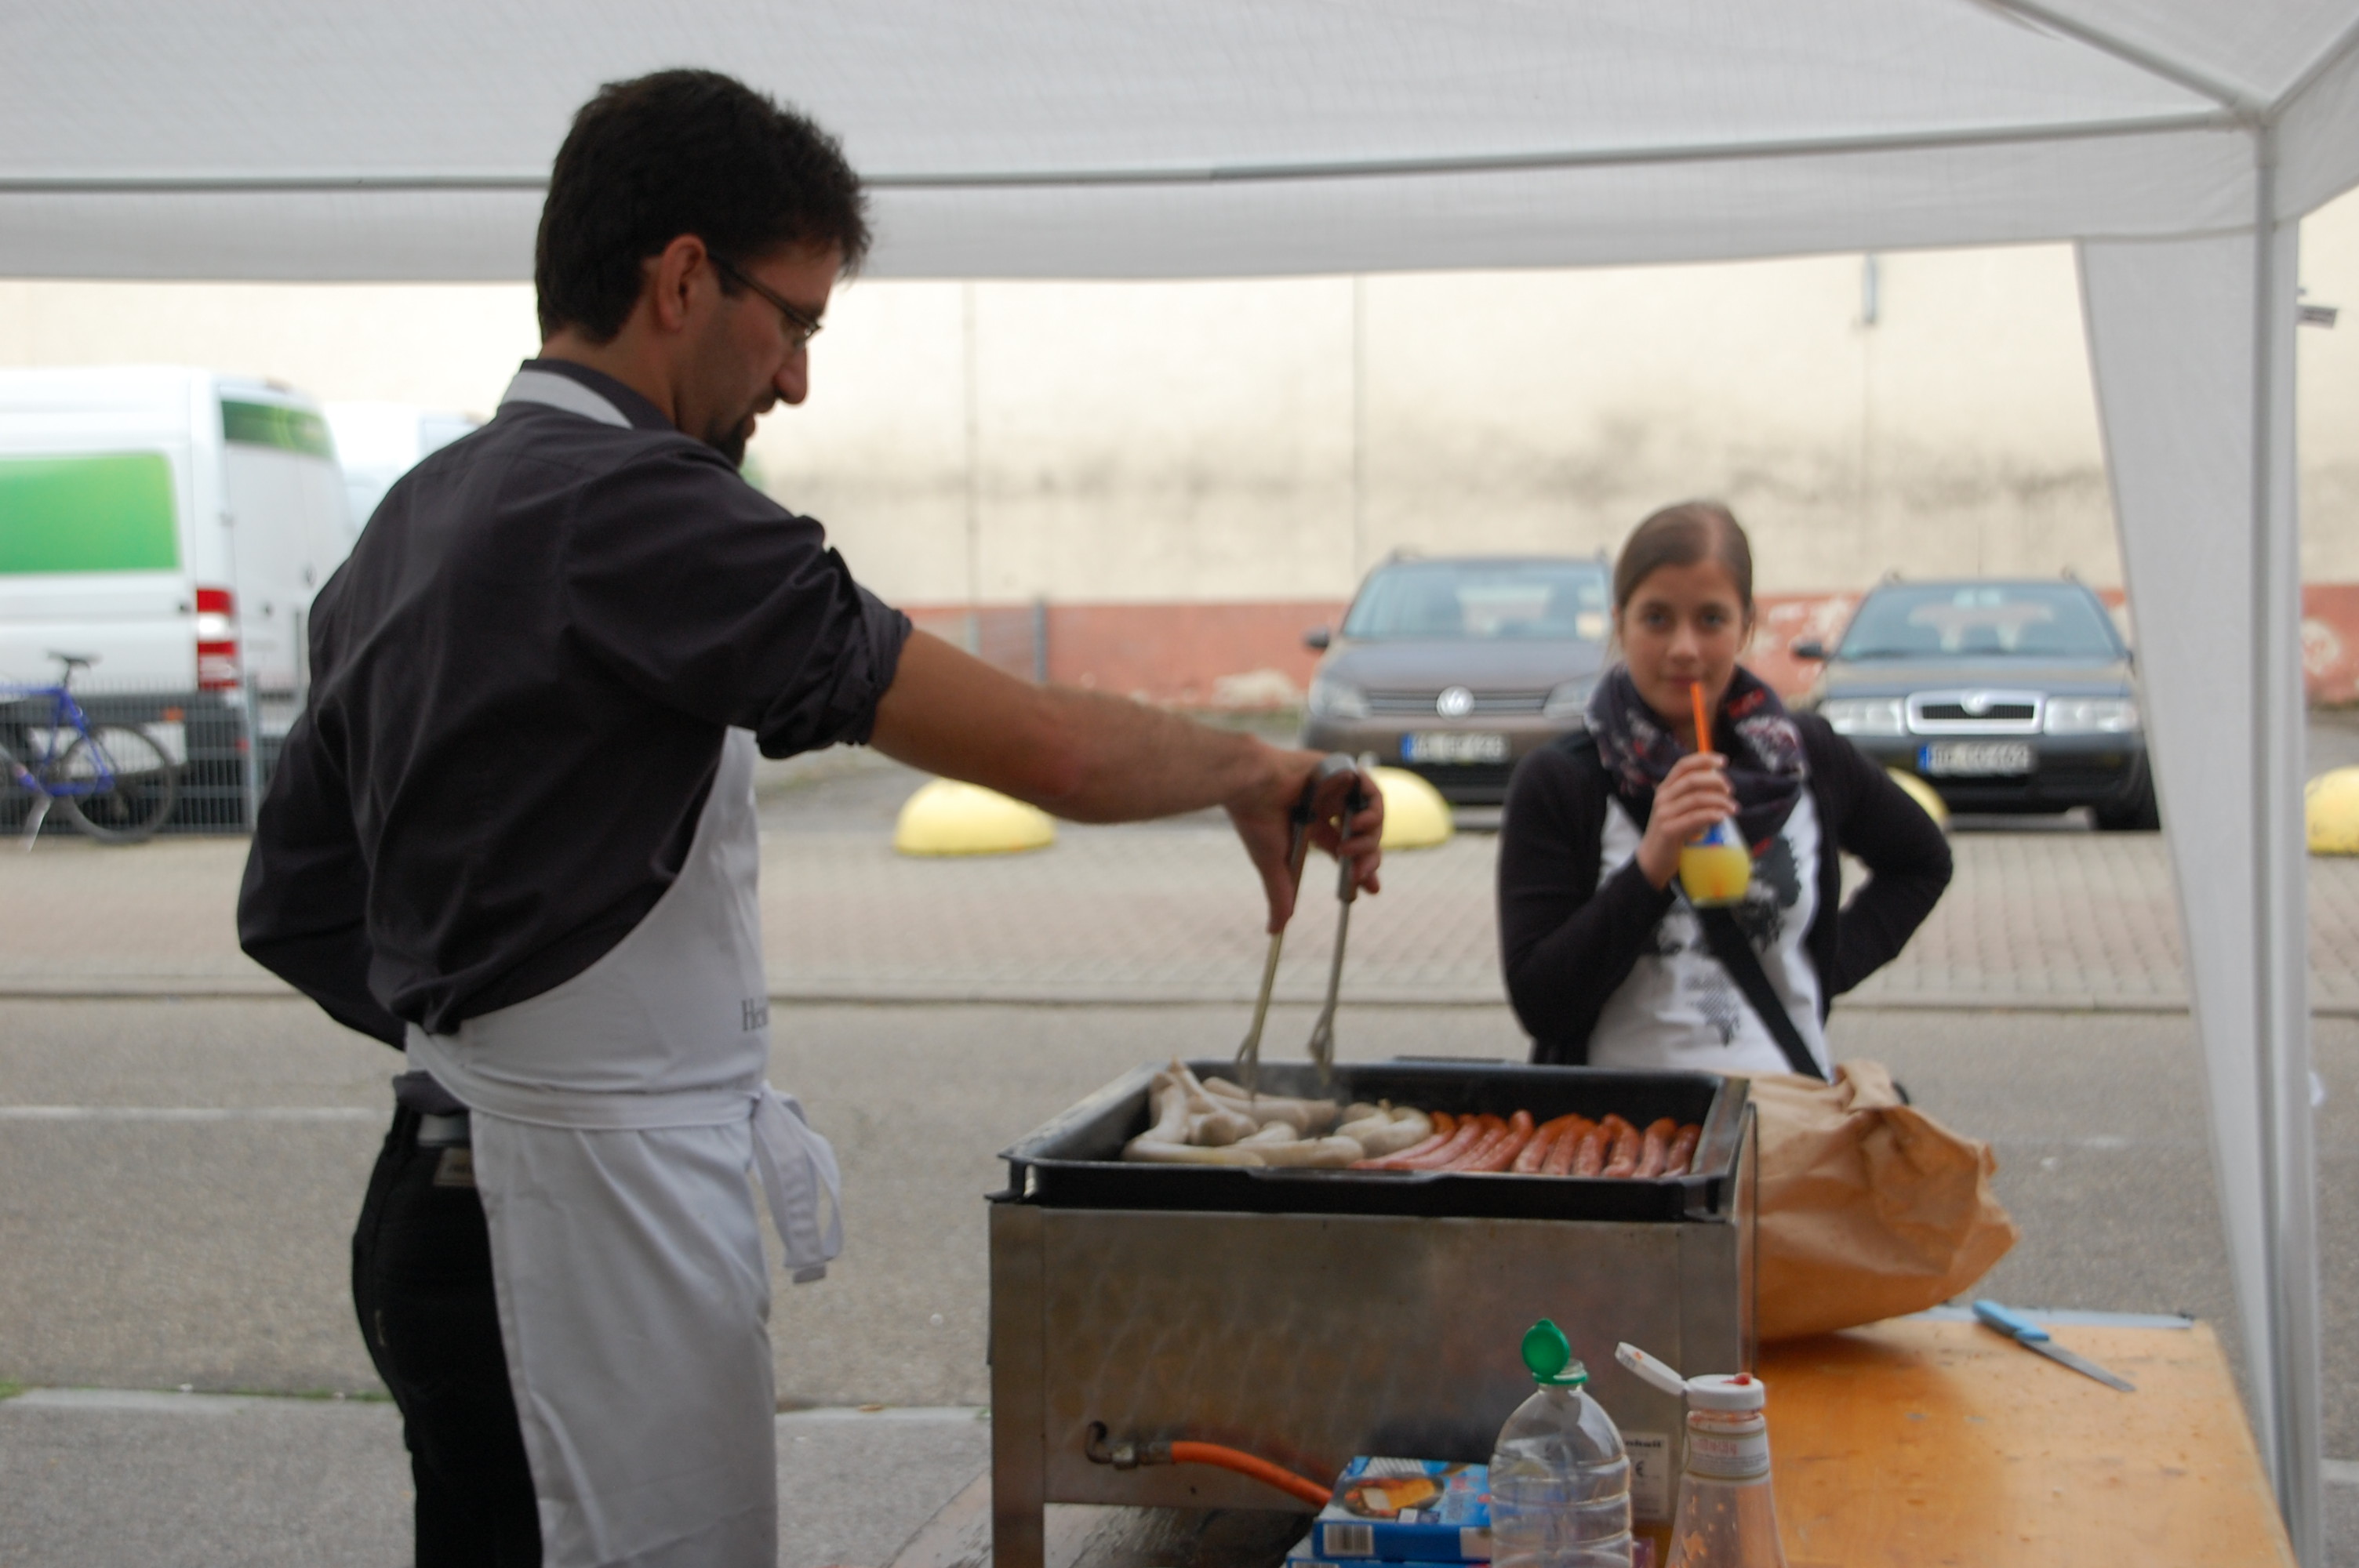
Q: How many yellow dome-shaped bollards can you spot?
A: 4